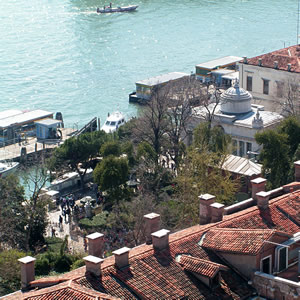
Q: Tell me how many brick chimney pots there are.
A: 11